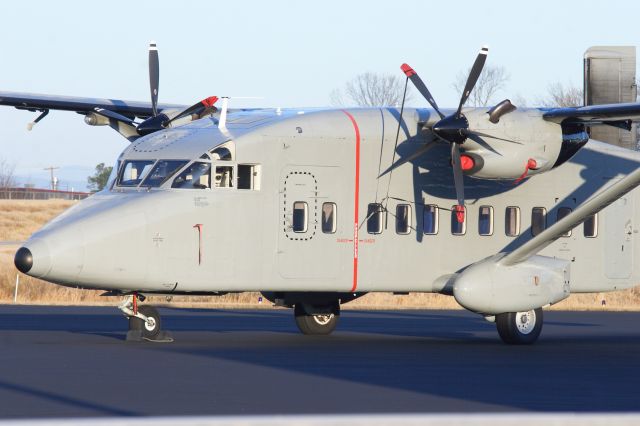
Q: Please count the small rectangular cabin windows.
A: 11